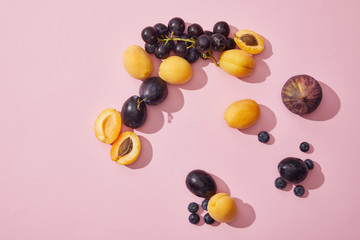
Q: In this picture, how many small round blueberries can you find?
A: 9